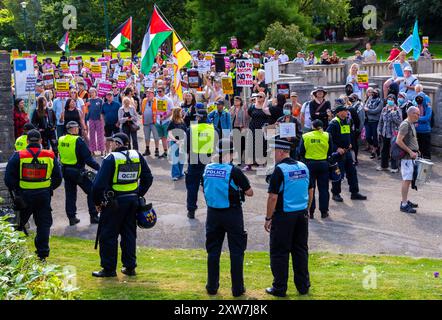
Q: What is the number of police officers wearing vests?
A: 9